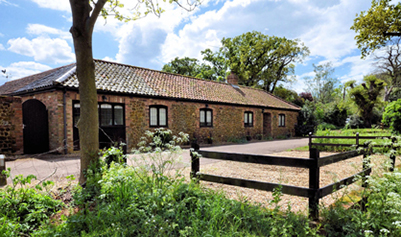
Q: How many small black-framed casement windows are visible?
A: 4